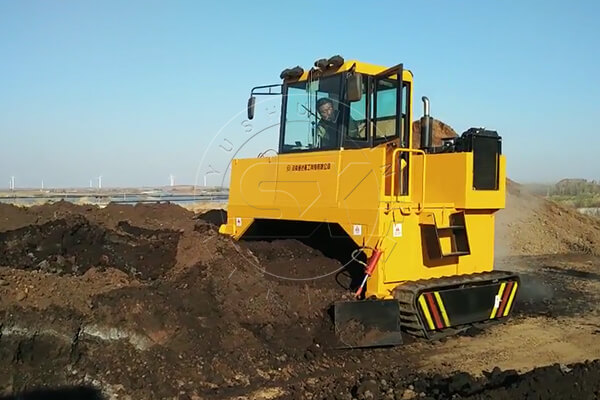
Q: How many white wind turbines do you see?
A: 7